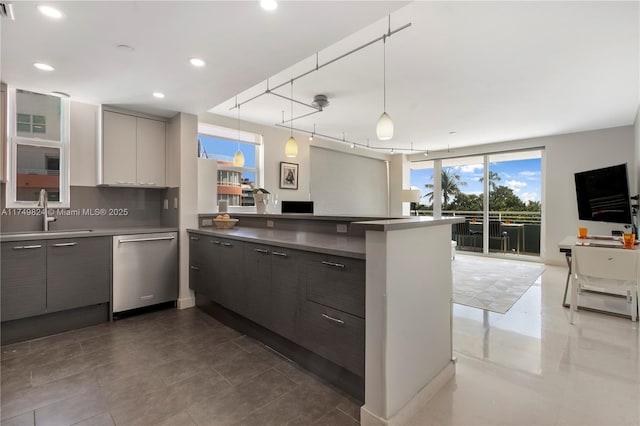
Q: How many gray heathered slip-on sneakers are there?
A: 0